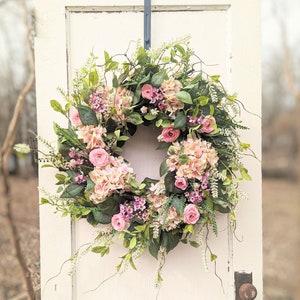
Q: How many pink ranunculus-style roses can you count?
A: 8